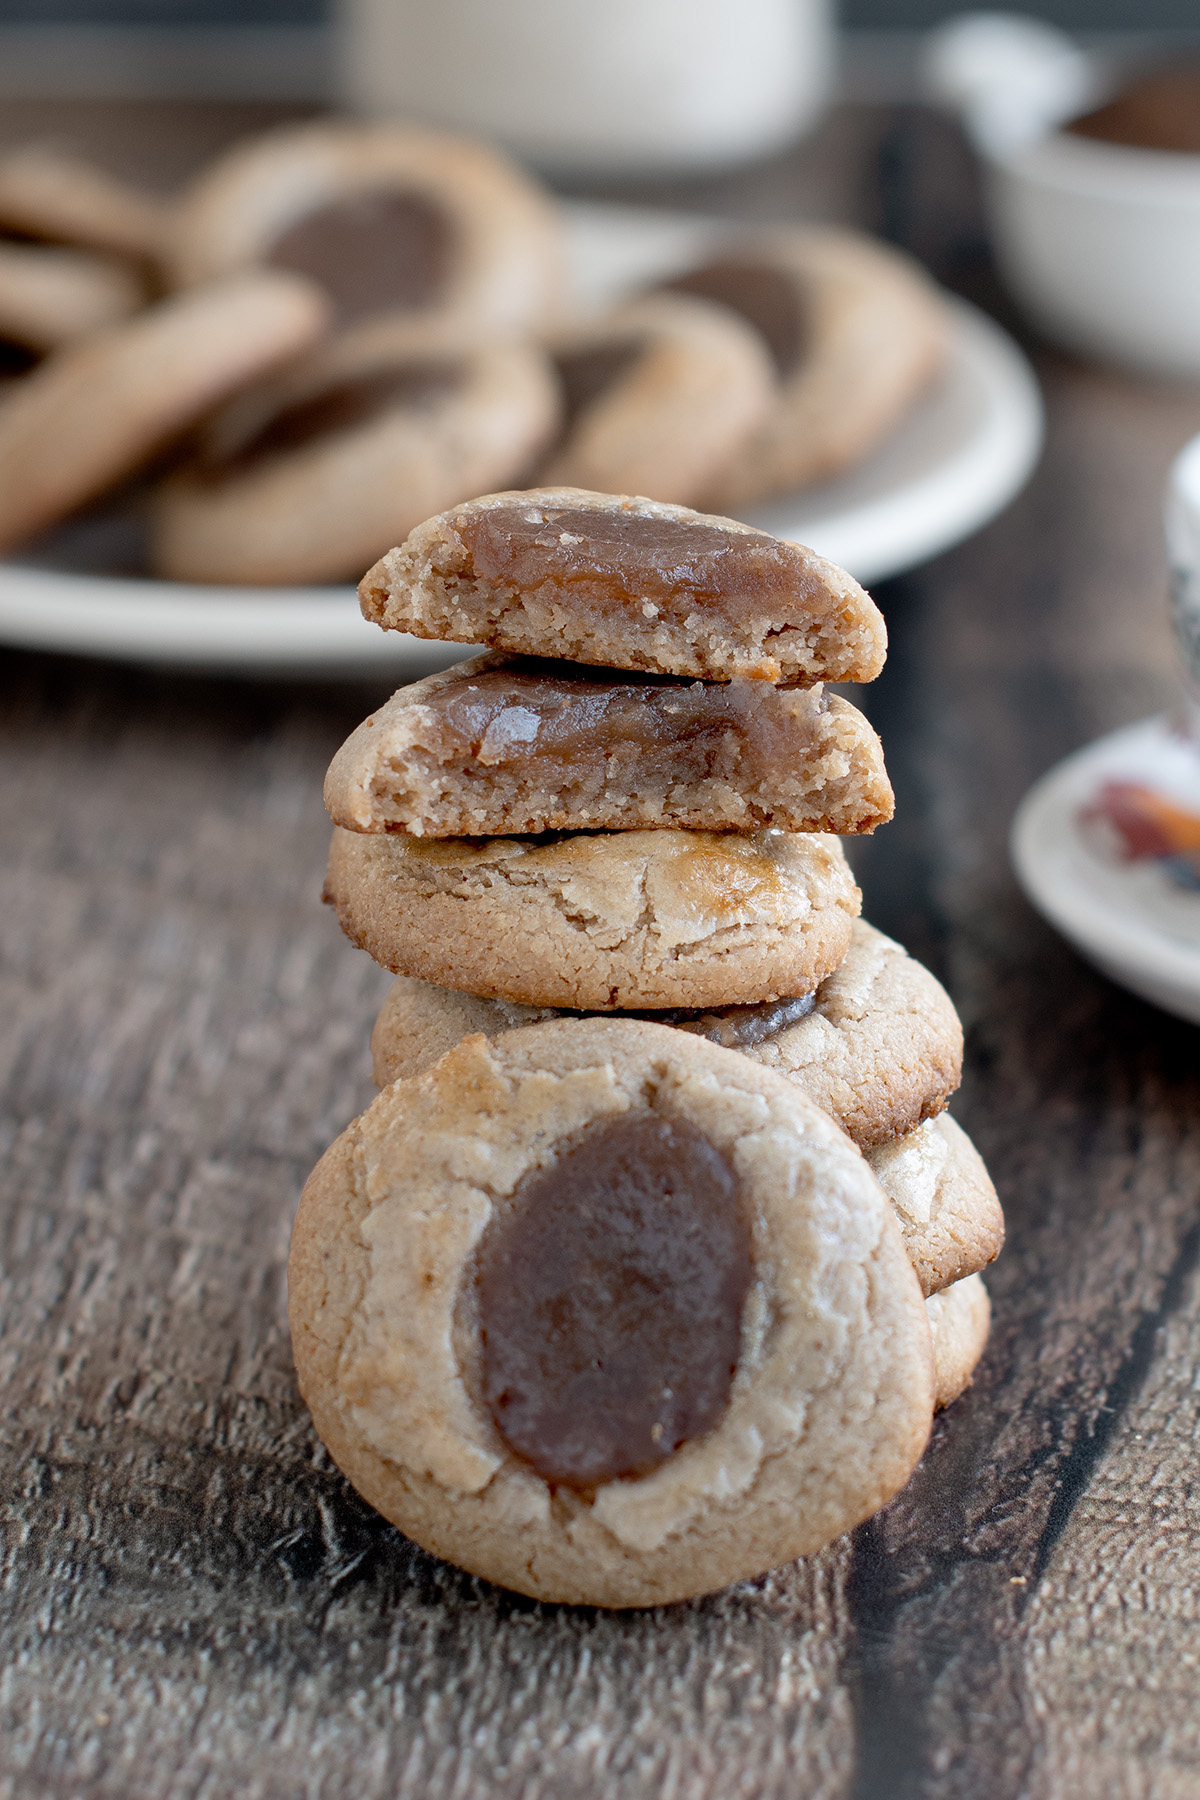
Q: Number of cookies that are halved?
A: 2